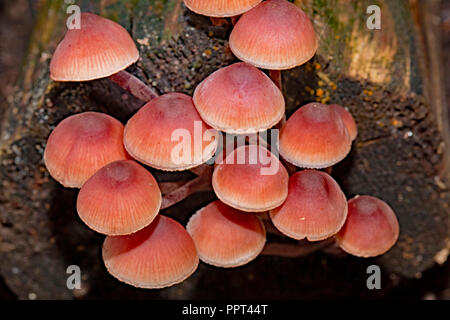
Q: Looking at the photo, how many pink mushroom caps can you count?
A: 14